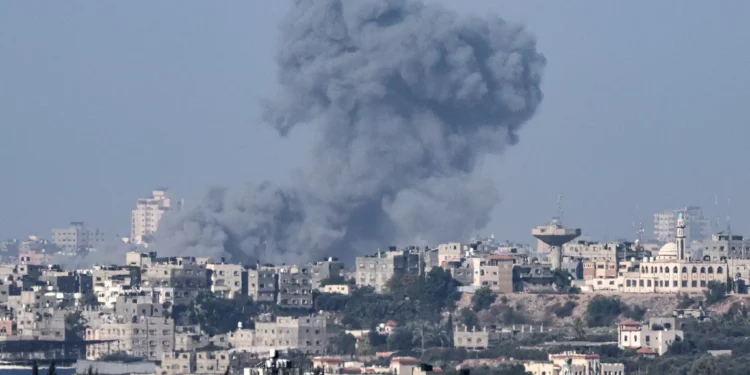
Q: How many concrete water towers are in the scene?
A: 1